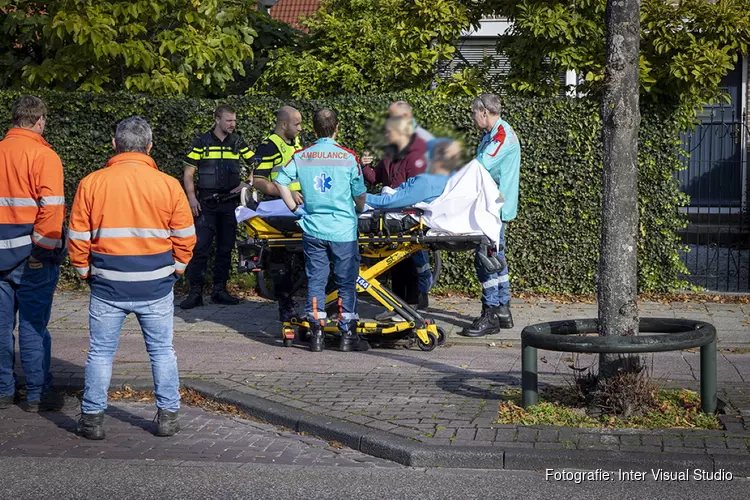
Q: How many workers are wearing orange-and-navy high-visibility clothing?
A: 2